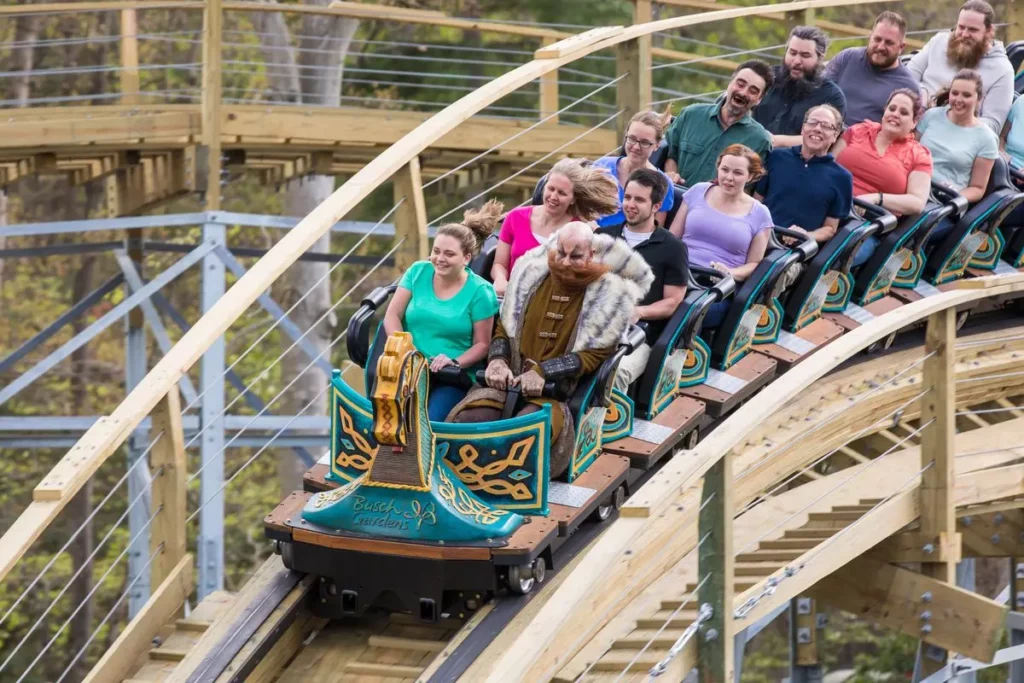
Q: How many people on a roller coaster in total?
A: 14